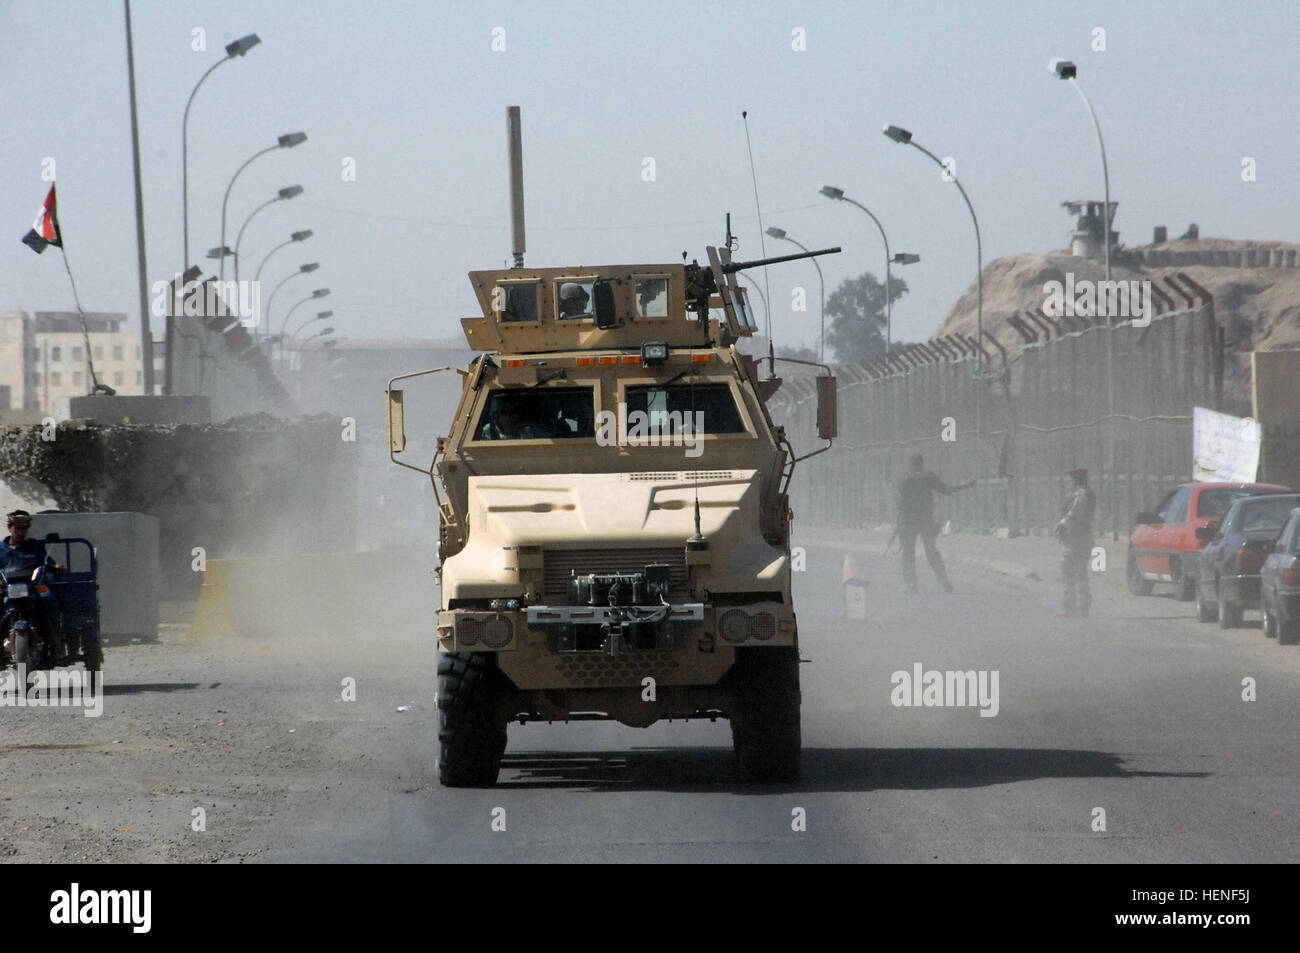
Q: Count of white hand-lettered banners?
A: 1